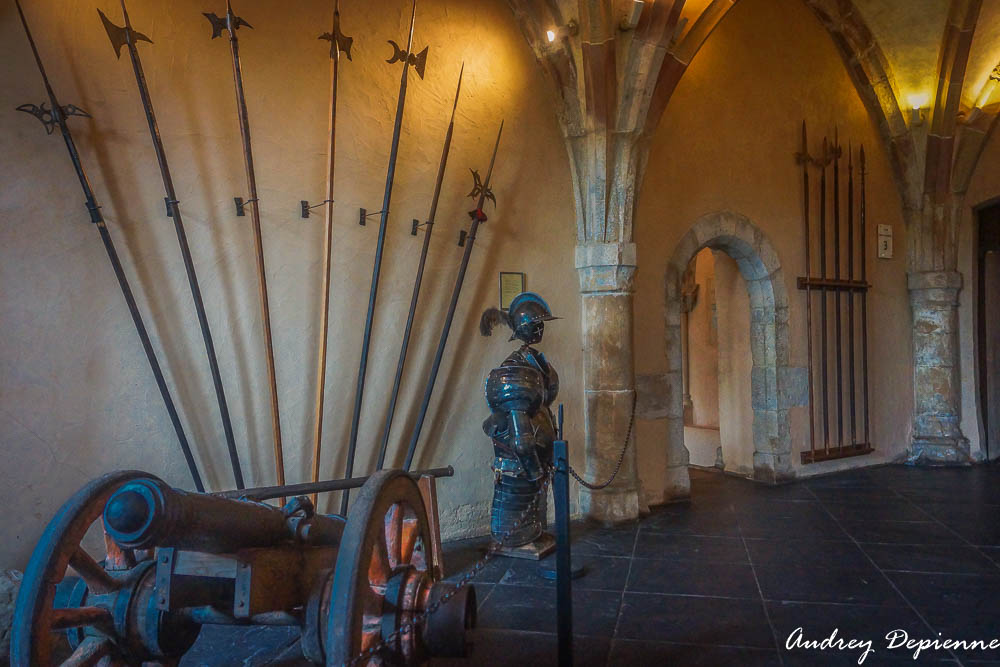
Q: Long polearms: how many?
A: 12